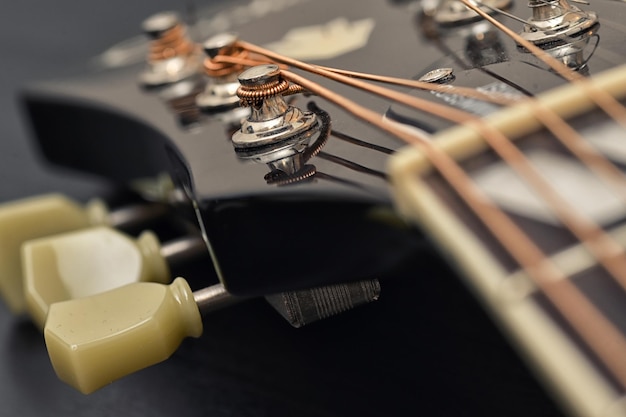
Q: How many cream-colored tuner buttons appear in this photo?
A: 3